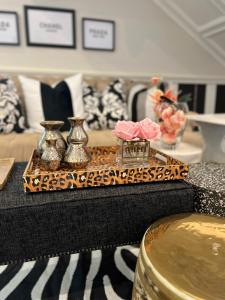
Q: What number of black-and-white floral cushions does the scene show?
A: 2